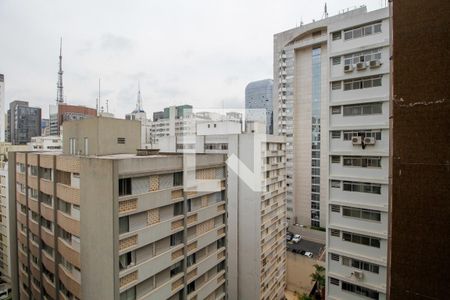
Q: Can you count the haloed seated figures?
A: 0